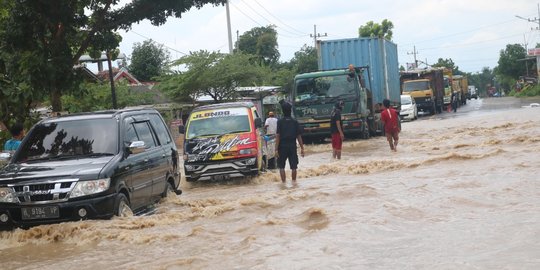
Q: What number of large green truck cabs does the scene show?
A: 1